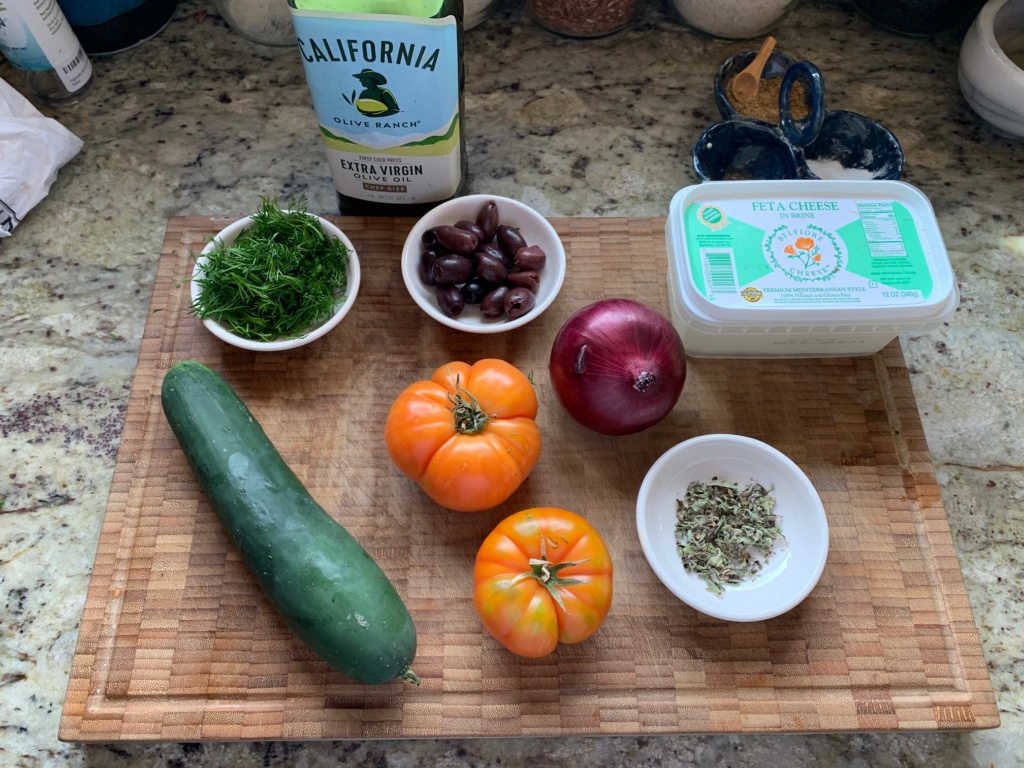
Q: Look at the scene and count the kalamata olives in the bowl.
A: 15